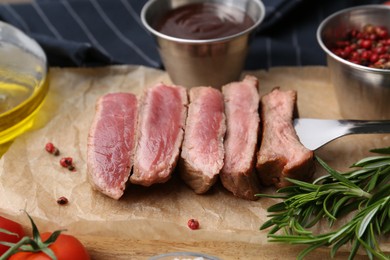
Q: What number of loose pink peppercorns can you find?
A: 4